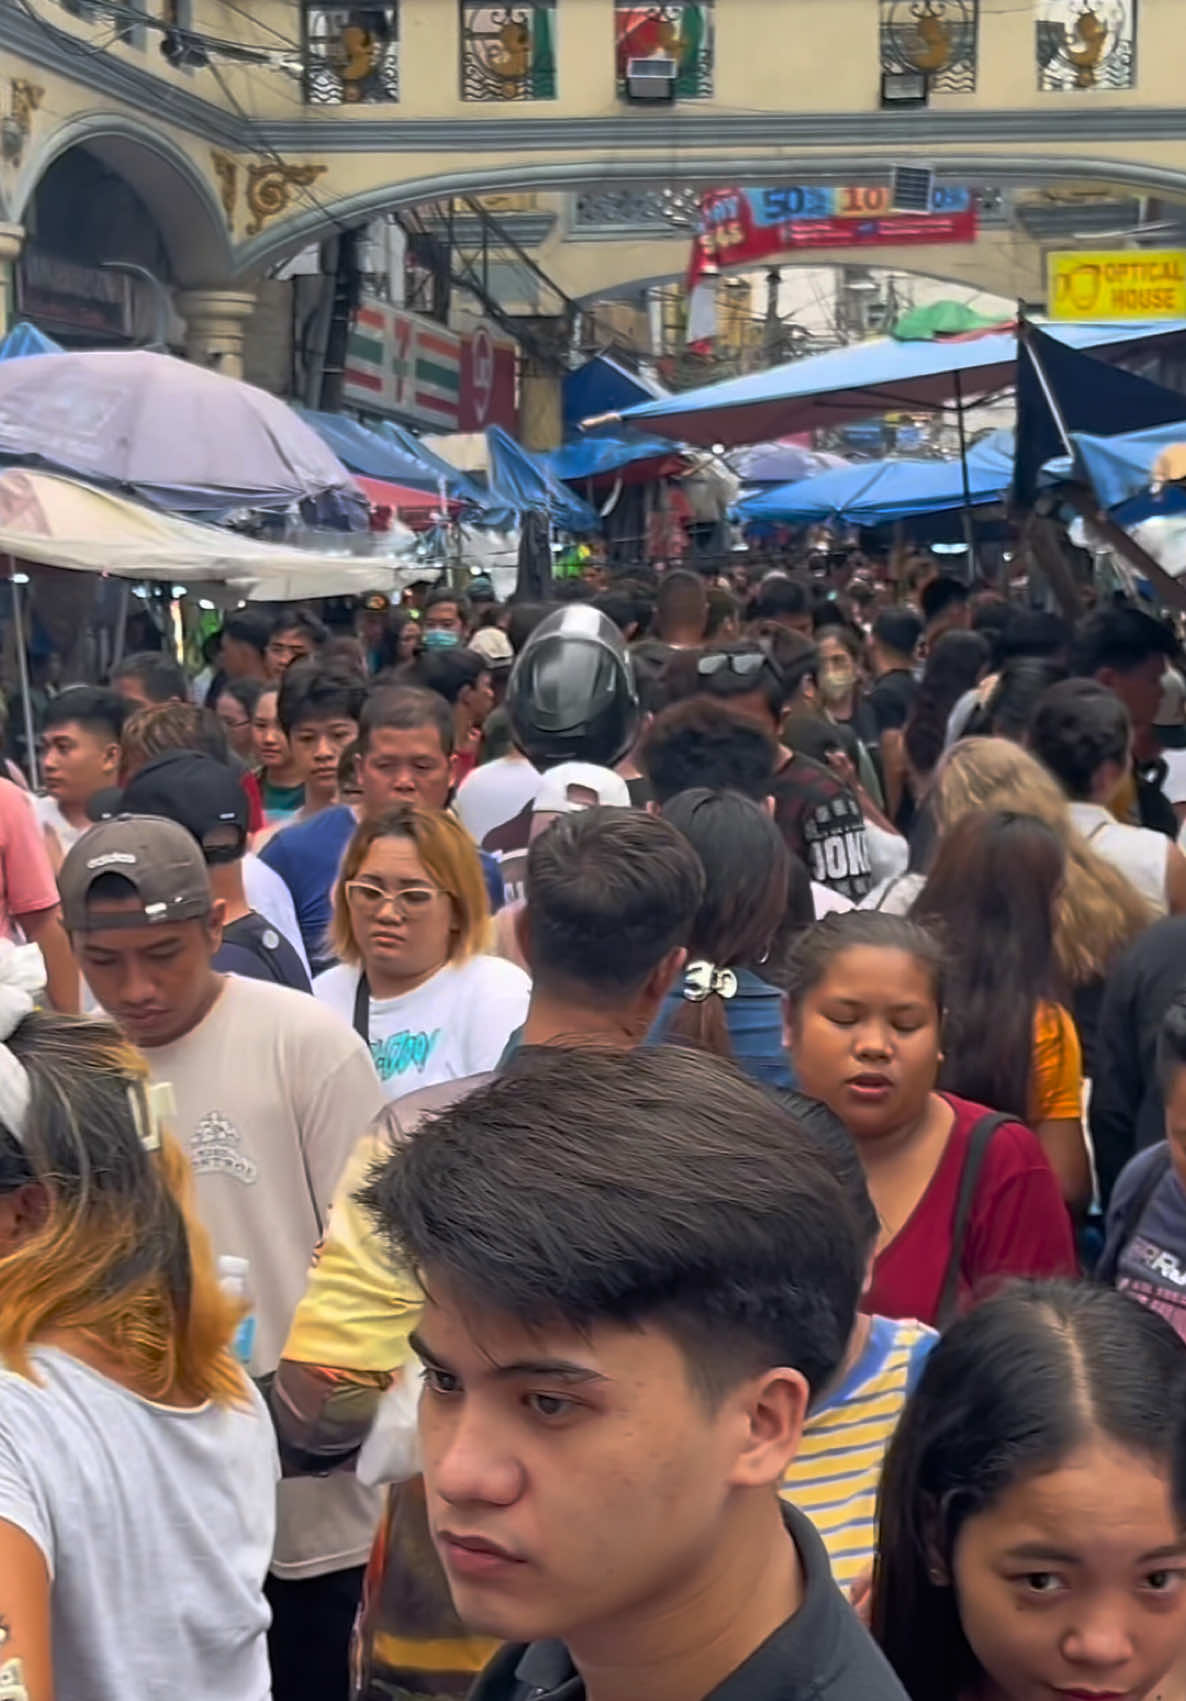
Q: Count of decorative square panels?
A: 5